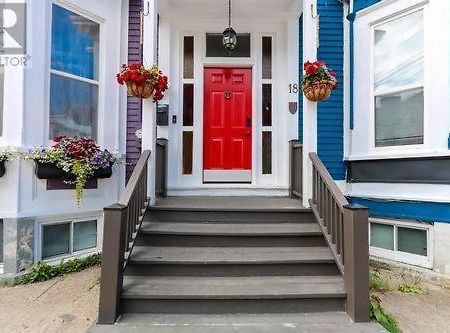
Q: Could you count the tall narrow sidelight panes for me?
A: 6